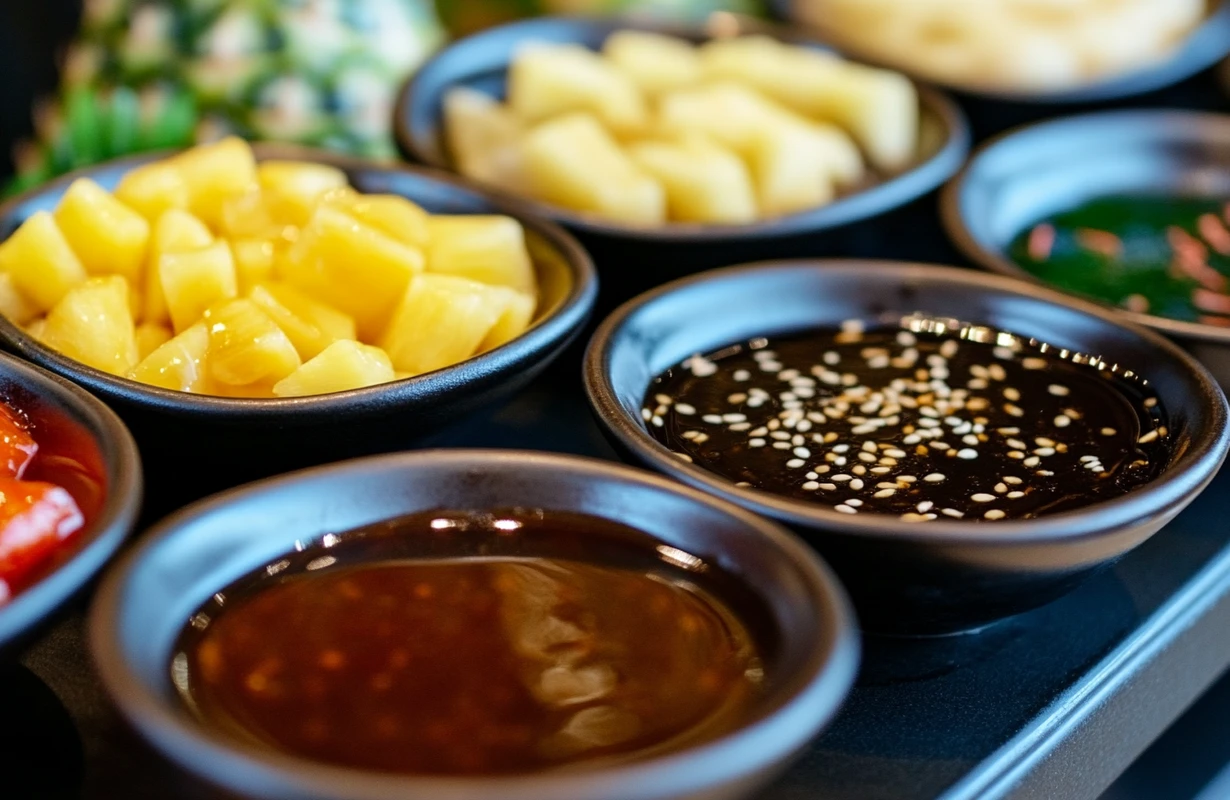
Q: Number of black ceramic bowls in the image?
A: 7